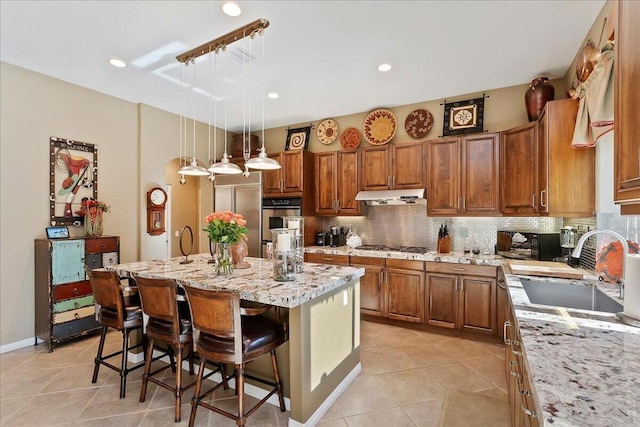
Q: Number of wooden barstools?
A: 3